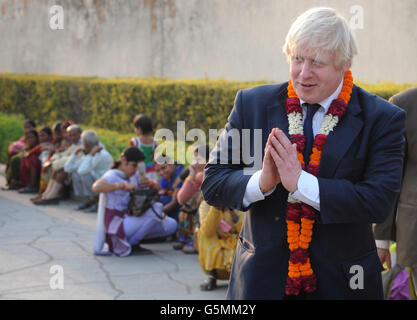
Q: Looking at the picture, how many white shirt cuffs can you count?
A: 3